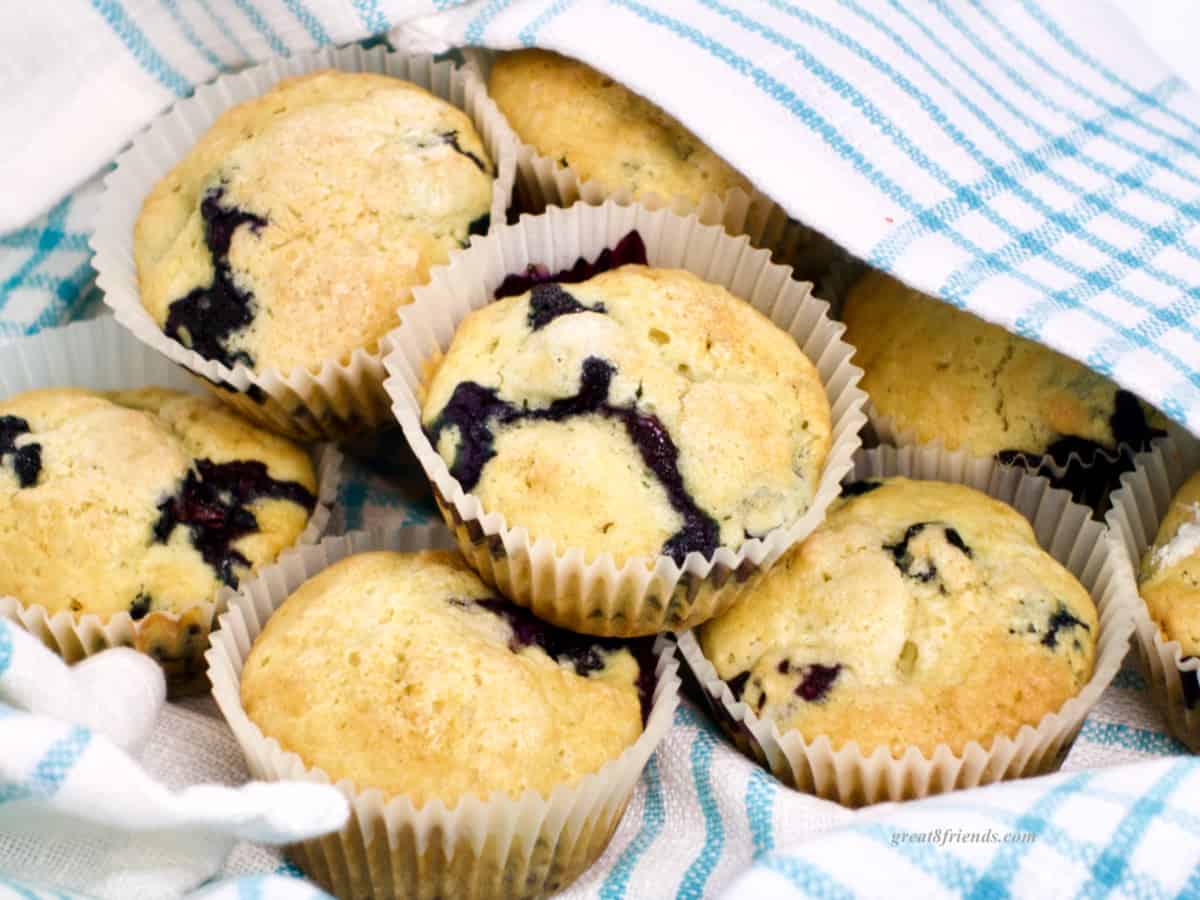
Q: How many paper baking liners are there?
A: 8